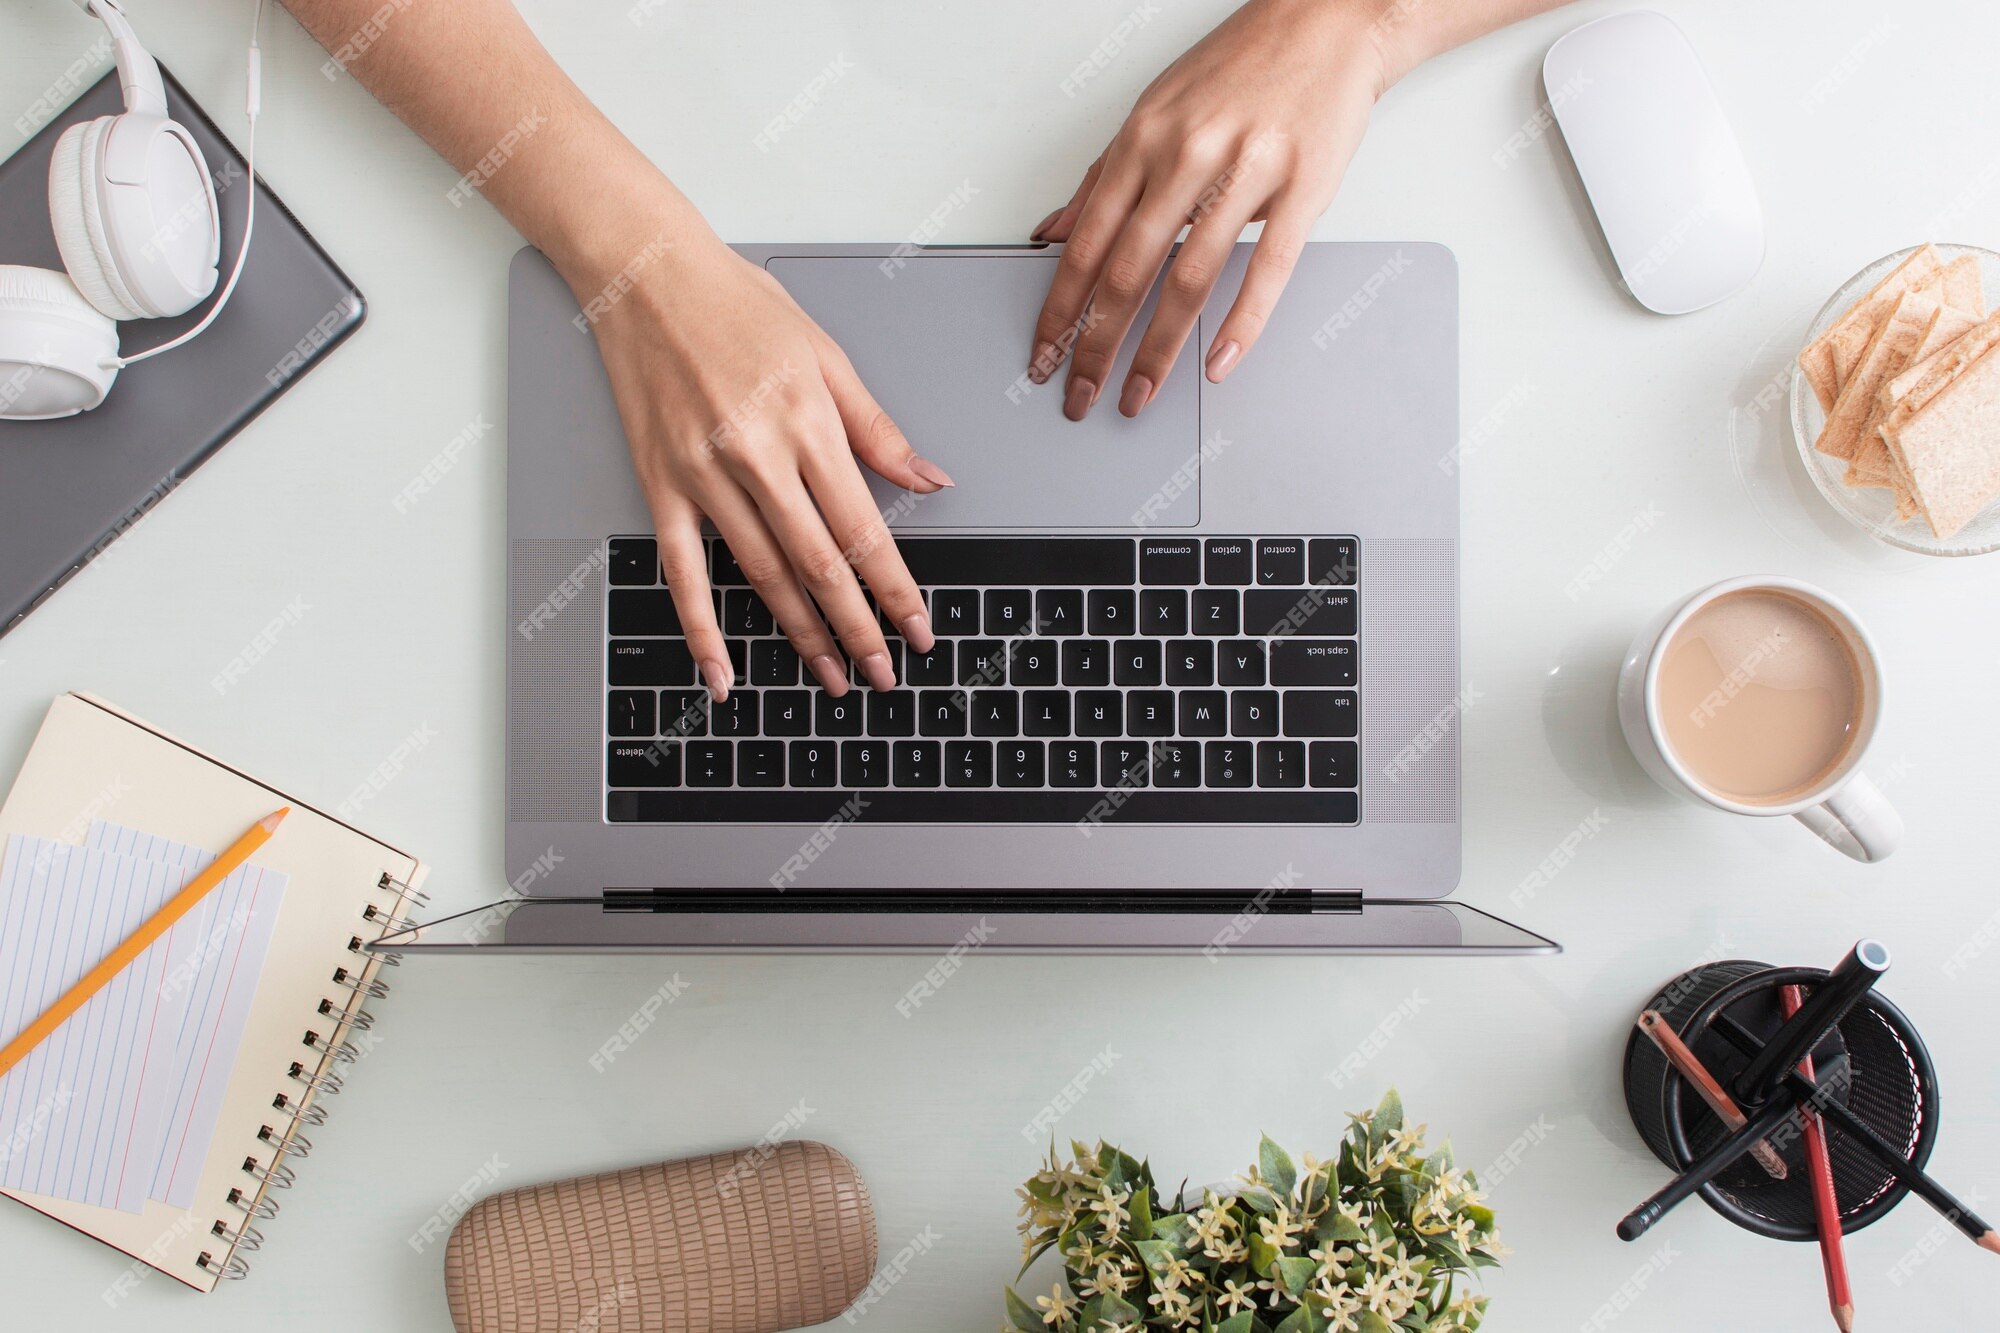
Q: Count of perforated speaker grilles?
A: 2